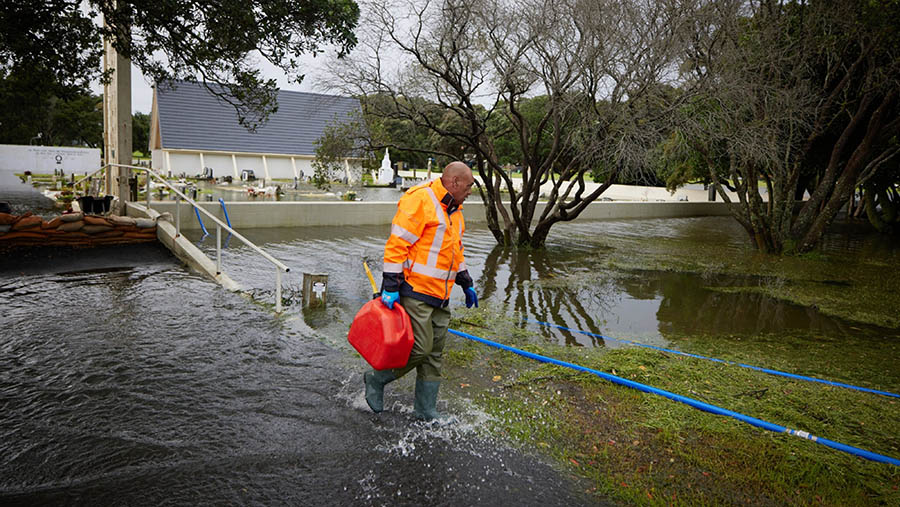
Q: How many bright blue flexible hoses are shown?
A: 2